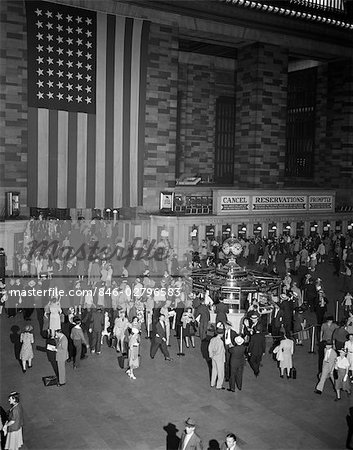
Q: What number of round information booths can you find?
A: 1